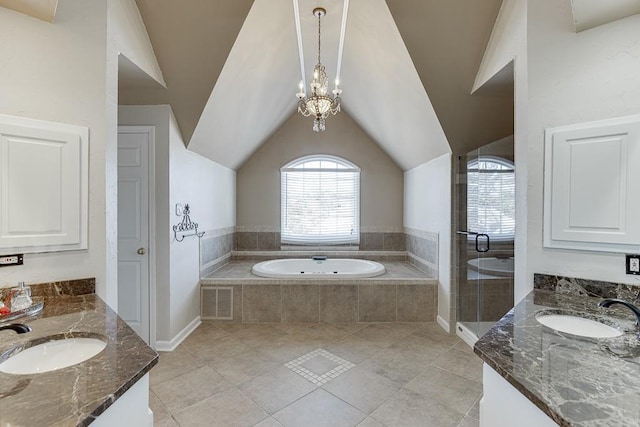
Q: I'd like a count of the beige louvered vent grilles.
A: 1